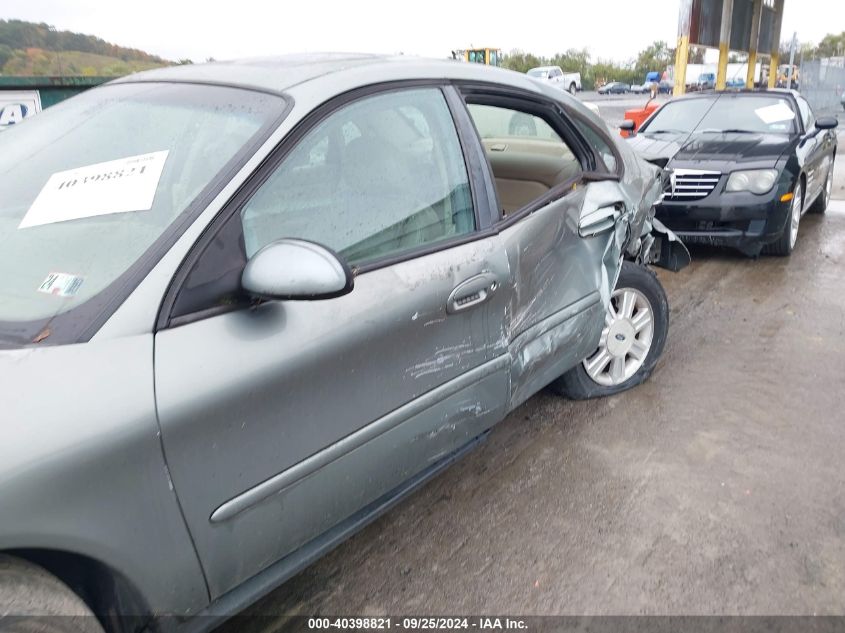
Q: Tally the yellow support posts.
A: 4